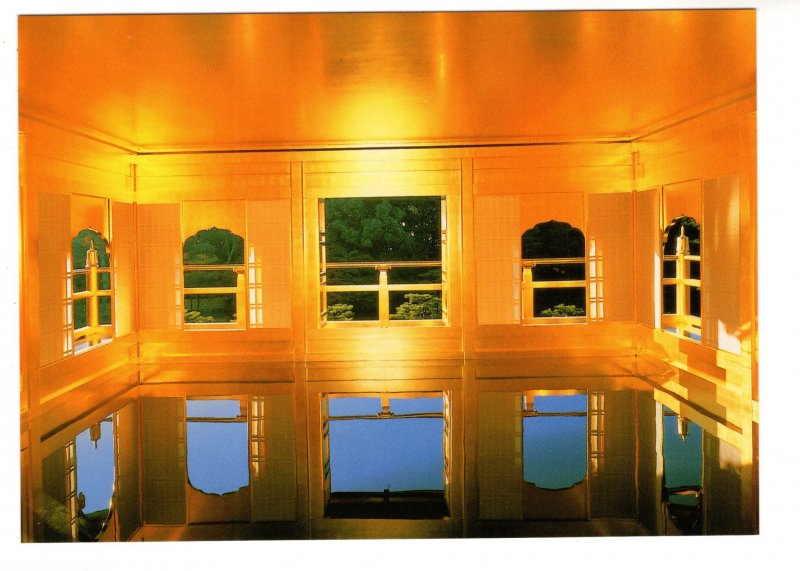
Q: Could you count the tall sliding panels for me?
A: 8